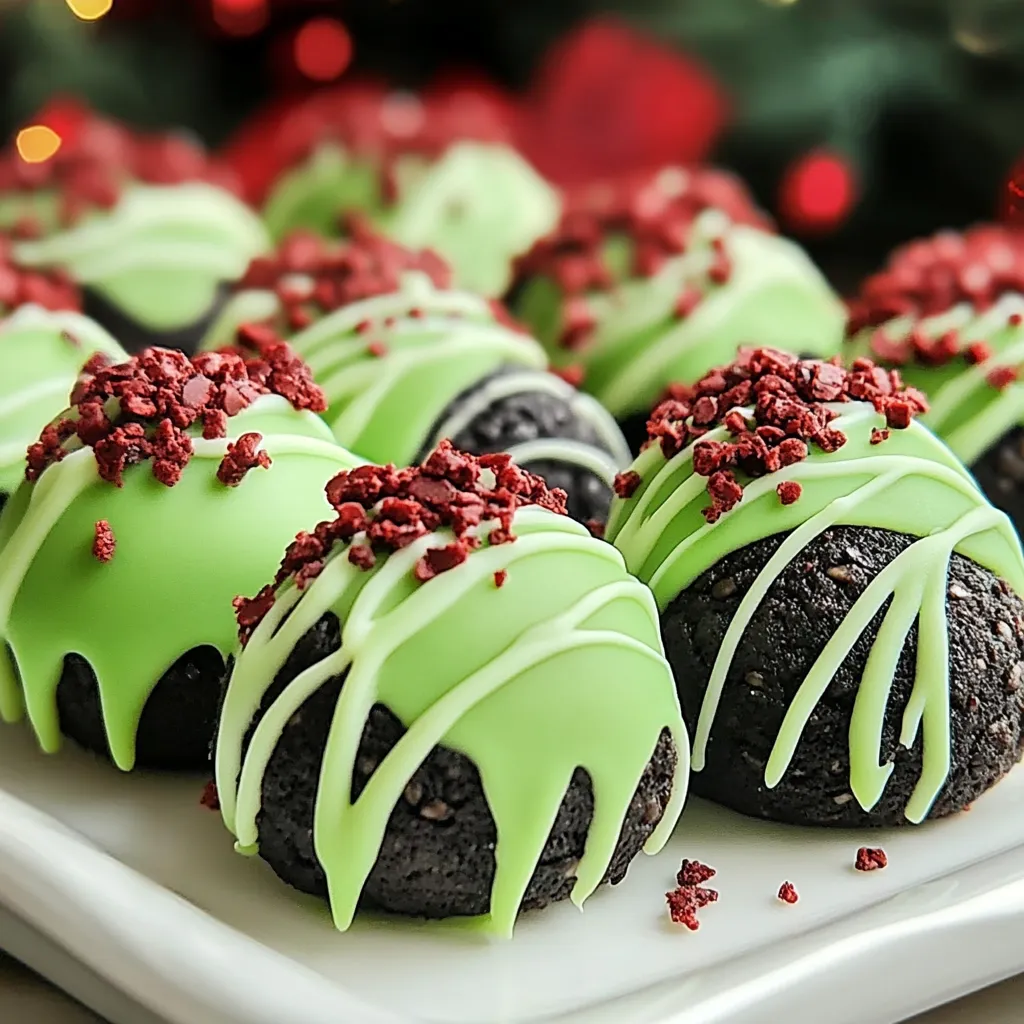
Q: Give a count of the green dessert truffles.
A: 9